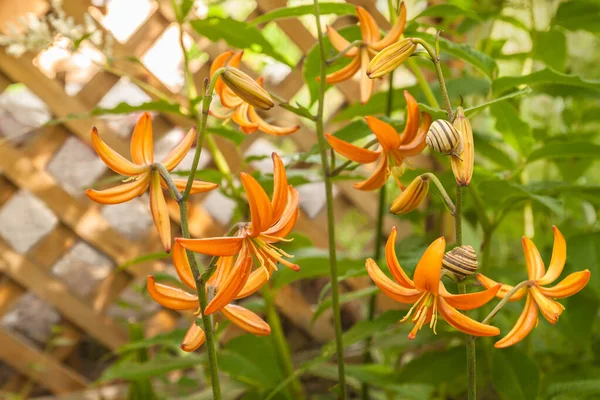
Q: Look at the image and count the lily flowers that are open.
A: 8